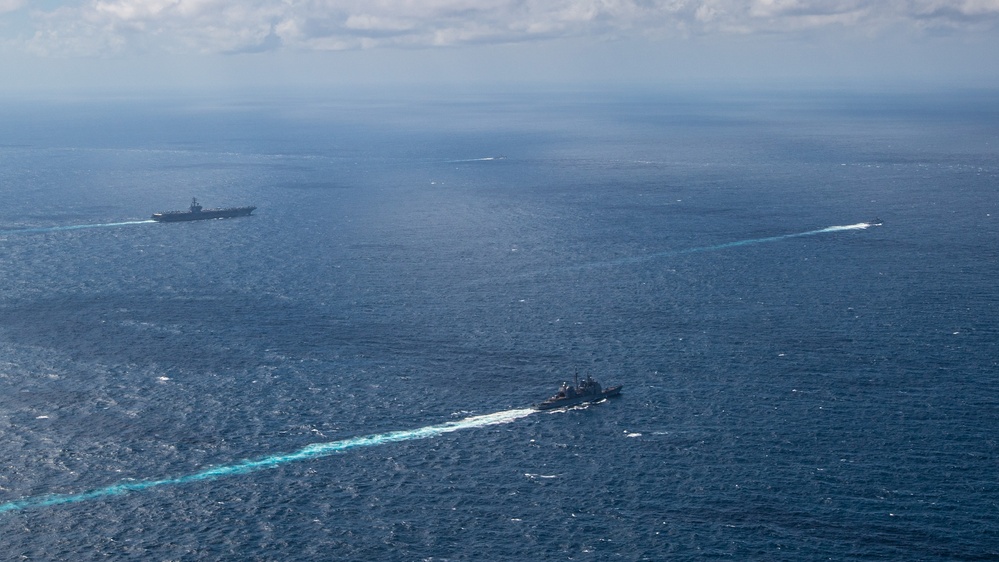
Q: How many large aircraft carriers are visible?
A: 1